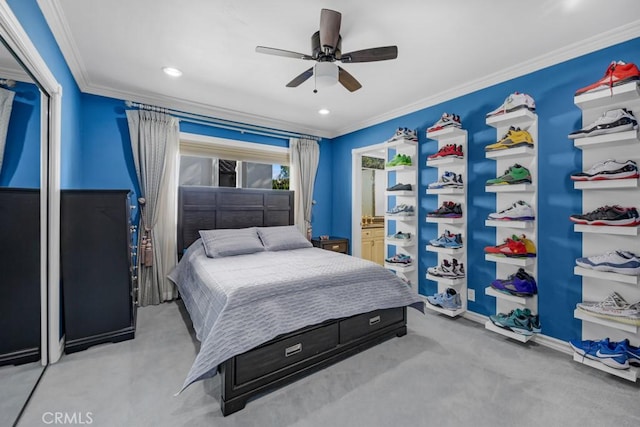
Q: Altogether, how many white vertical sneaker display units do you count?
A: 4